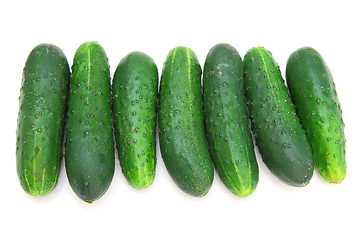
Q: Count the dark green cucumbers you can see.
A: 7